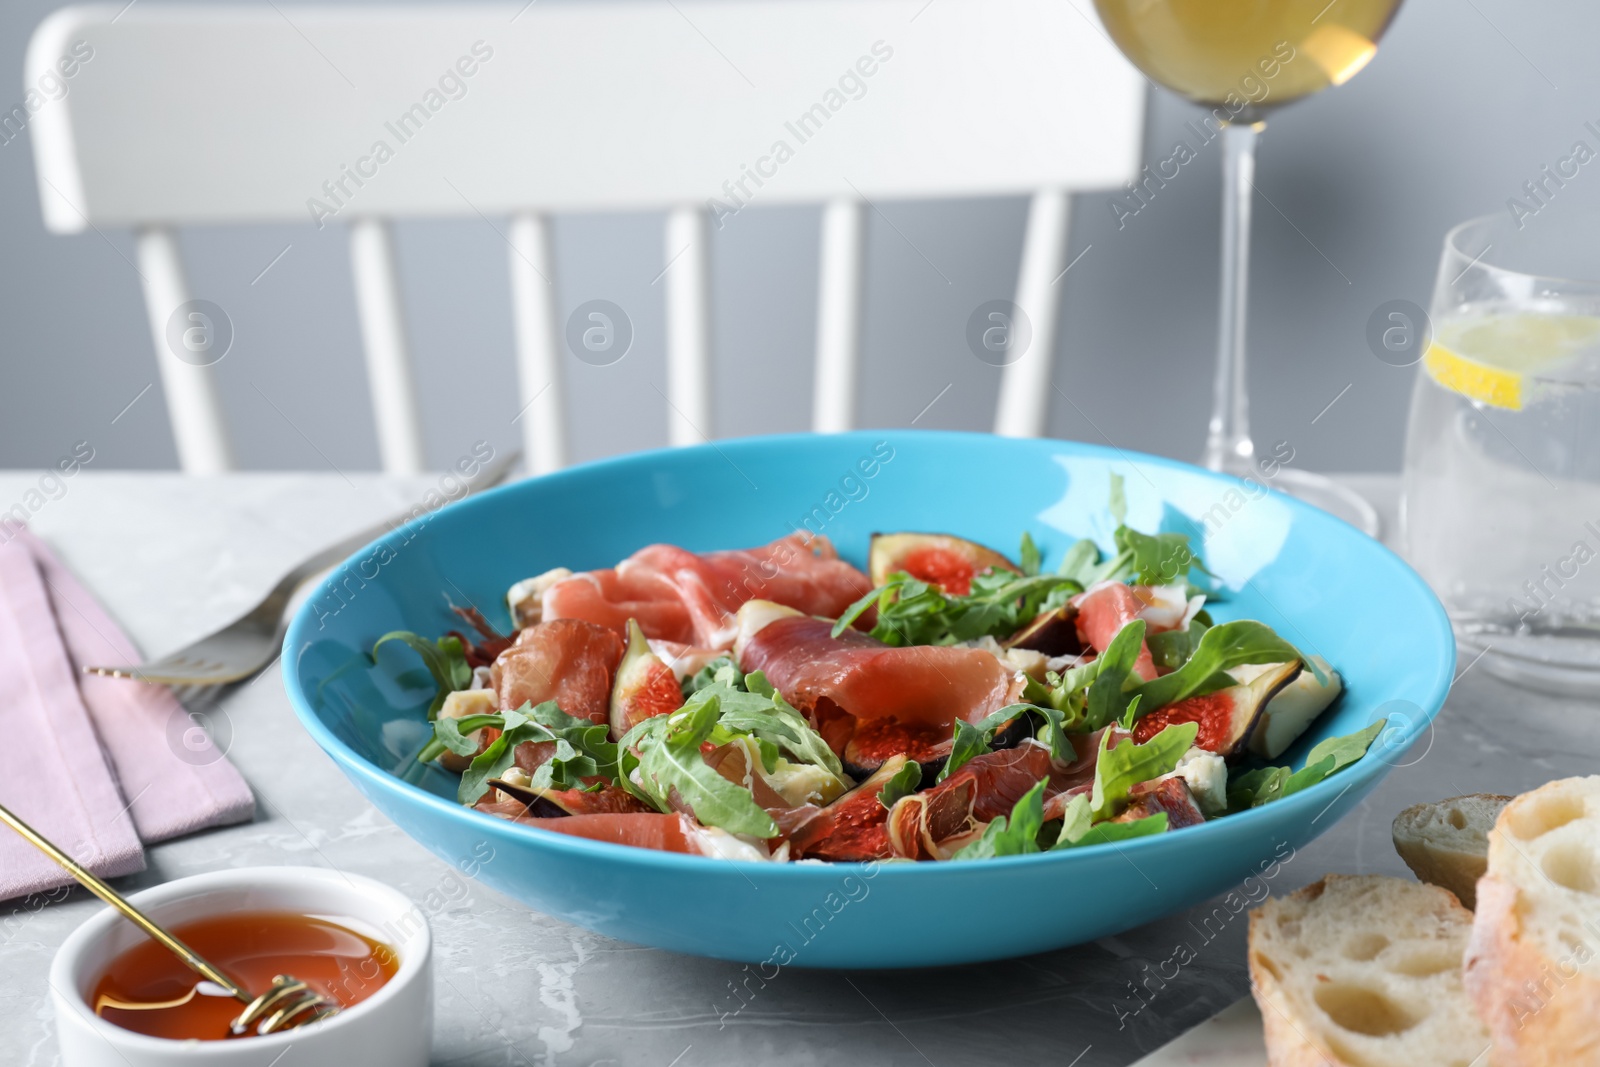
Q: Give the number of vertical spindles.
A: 6